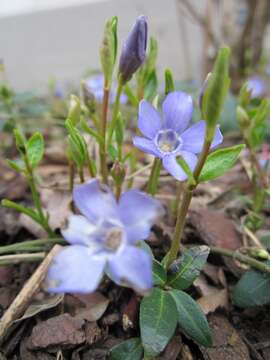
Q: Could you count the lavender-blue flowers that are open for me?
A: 2